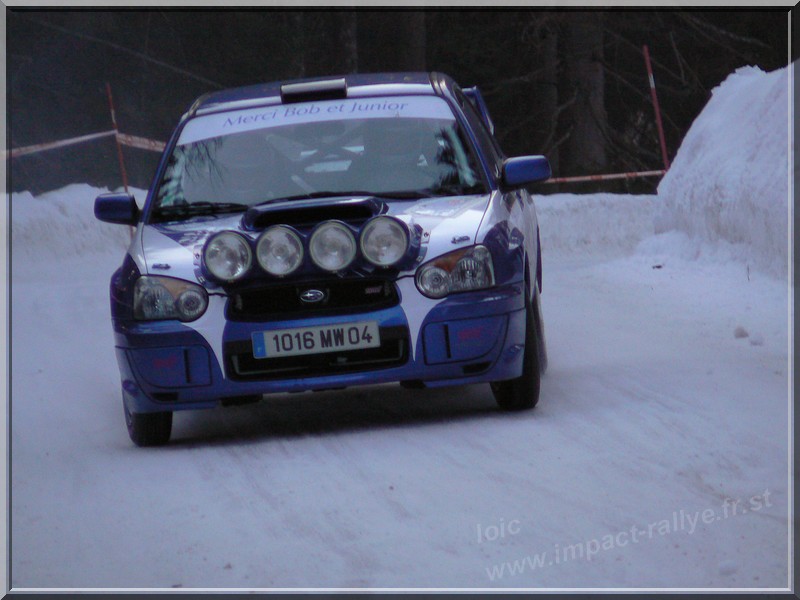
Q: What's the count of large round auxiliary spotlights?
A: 4